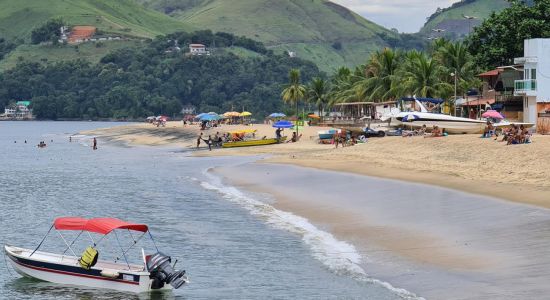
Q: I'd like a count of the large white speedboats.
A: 1